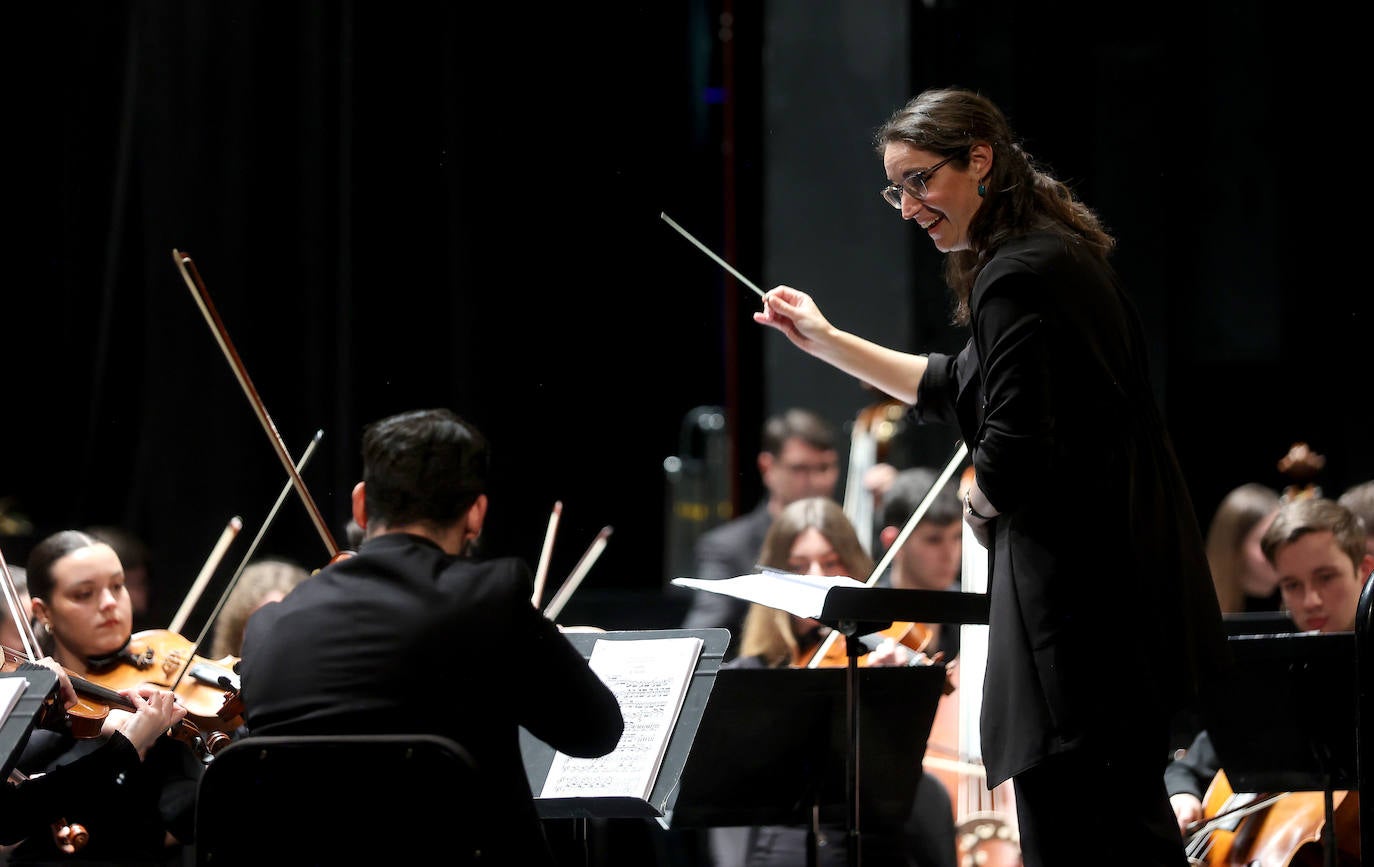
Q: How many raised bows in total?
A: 7